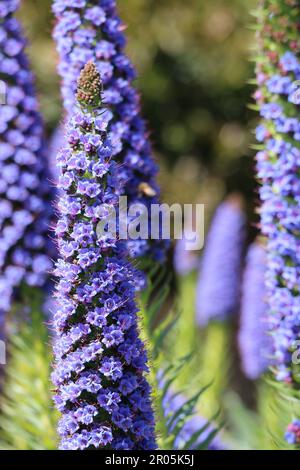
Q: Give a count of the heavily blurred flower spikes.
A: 3